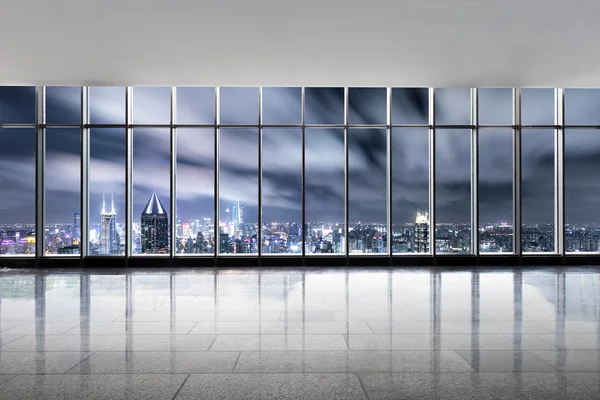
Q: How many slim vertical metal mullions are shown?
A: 13